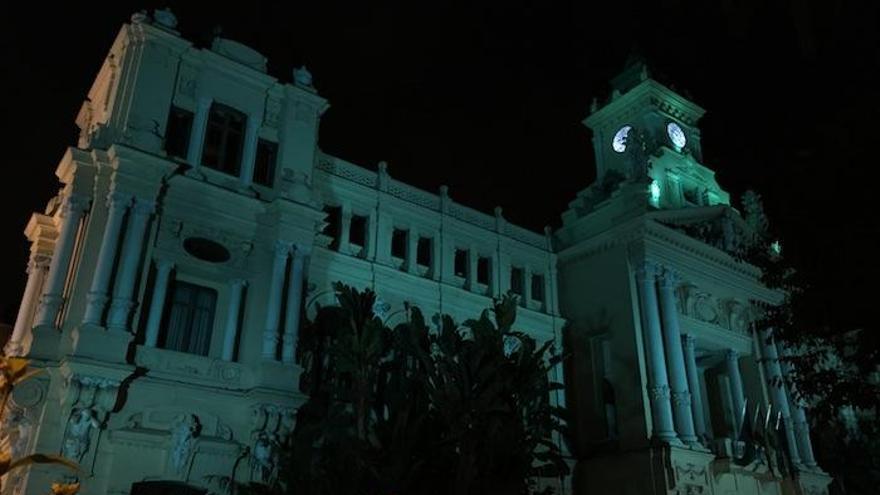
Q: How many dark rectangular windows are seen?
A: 12